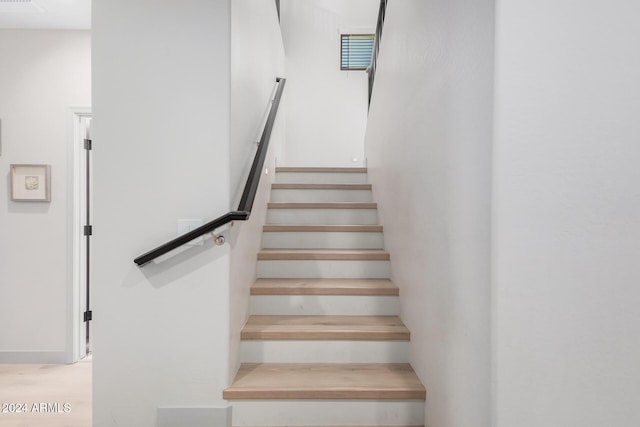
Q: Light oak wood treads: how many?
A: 8